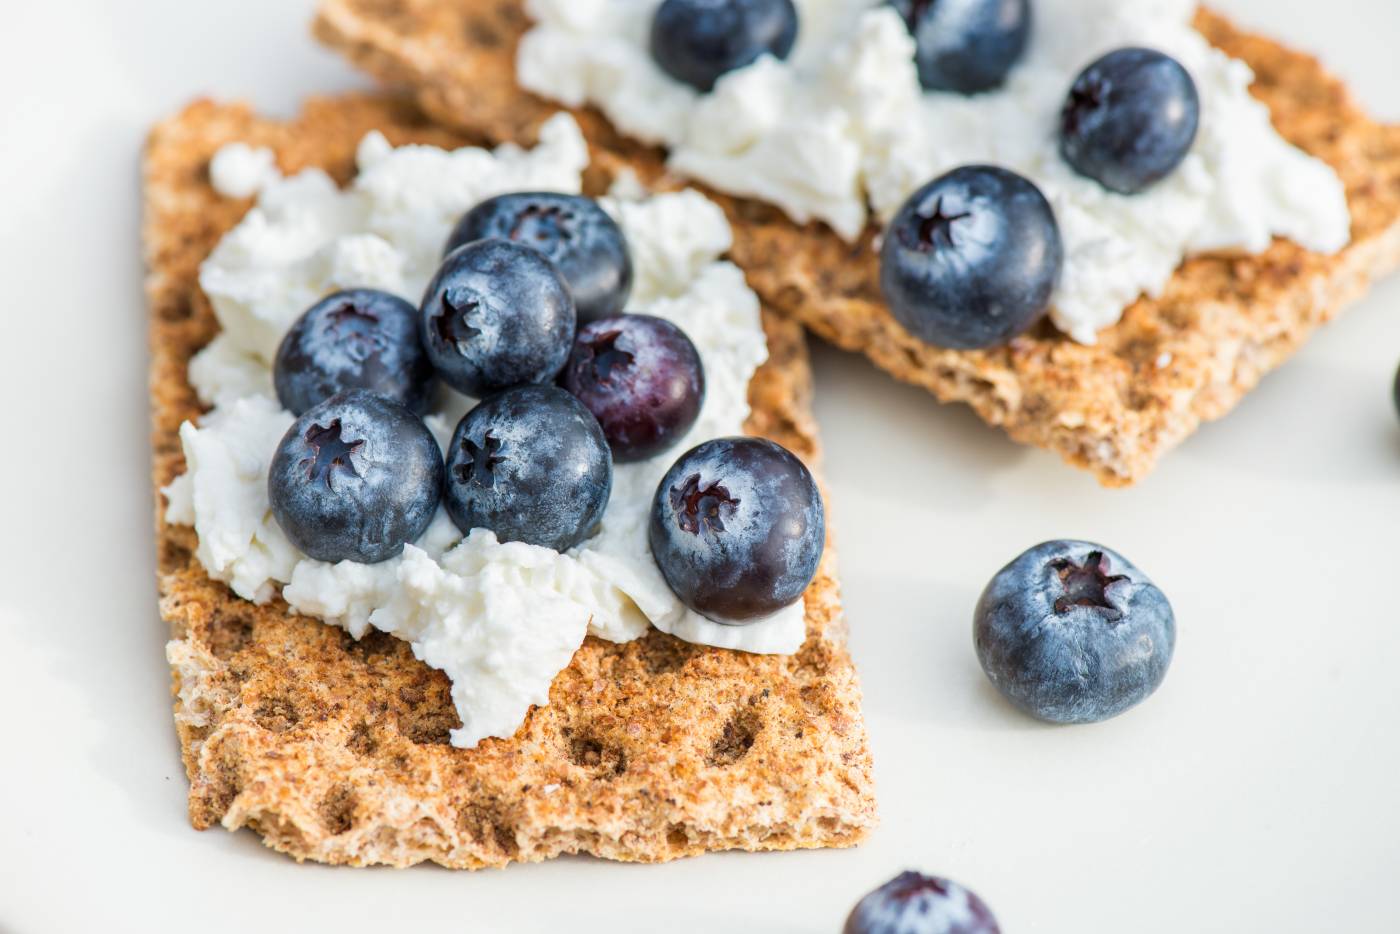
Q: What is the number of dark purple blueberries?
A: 1